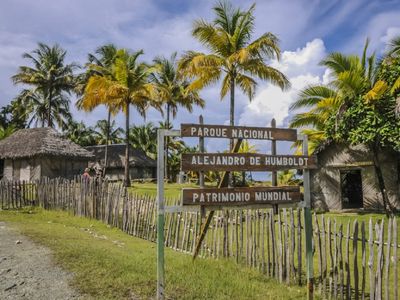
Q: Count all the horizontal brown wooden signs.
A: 3